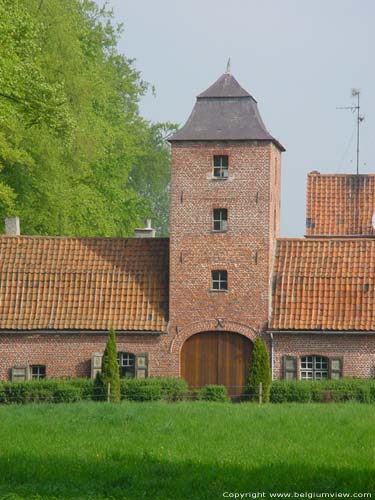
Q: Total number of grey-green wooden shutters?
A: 5